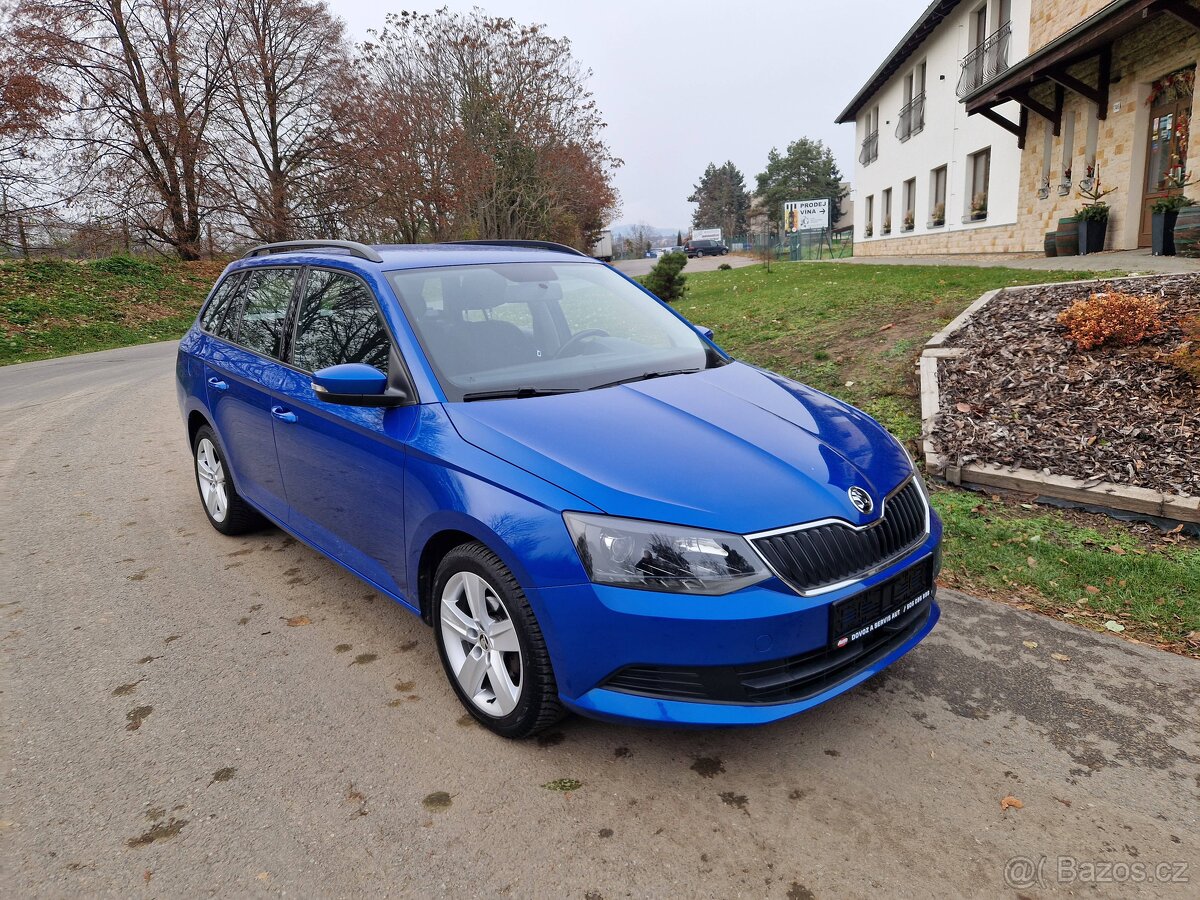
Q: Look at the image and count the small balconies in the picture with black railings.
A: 3